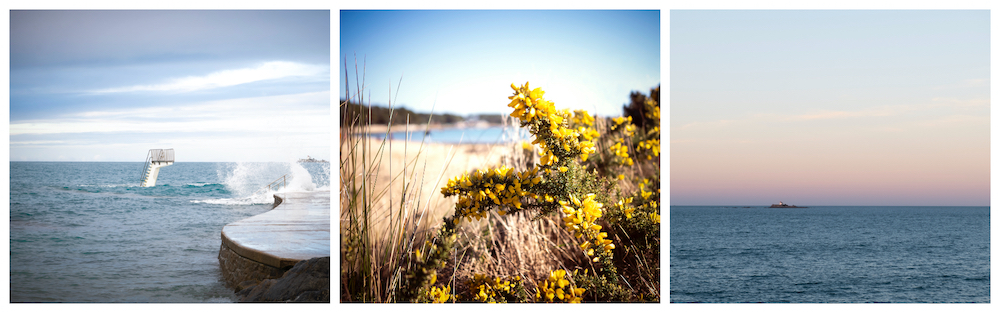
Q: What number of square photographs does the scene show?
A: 3